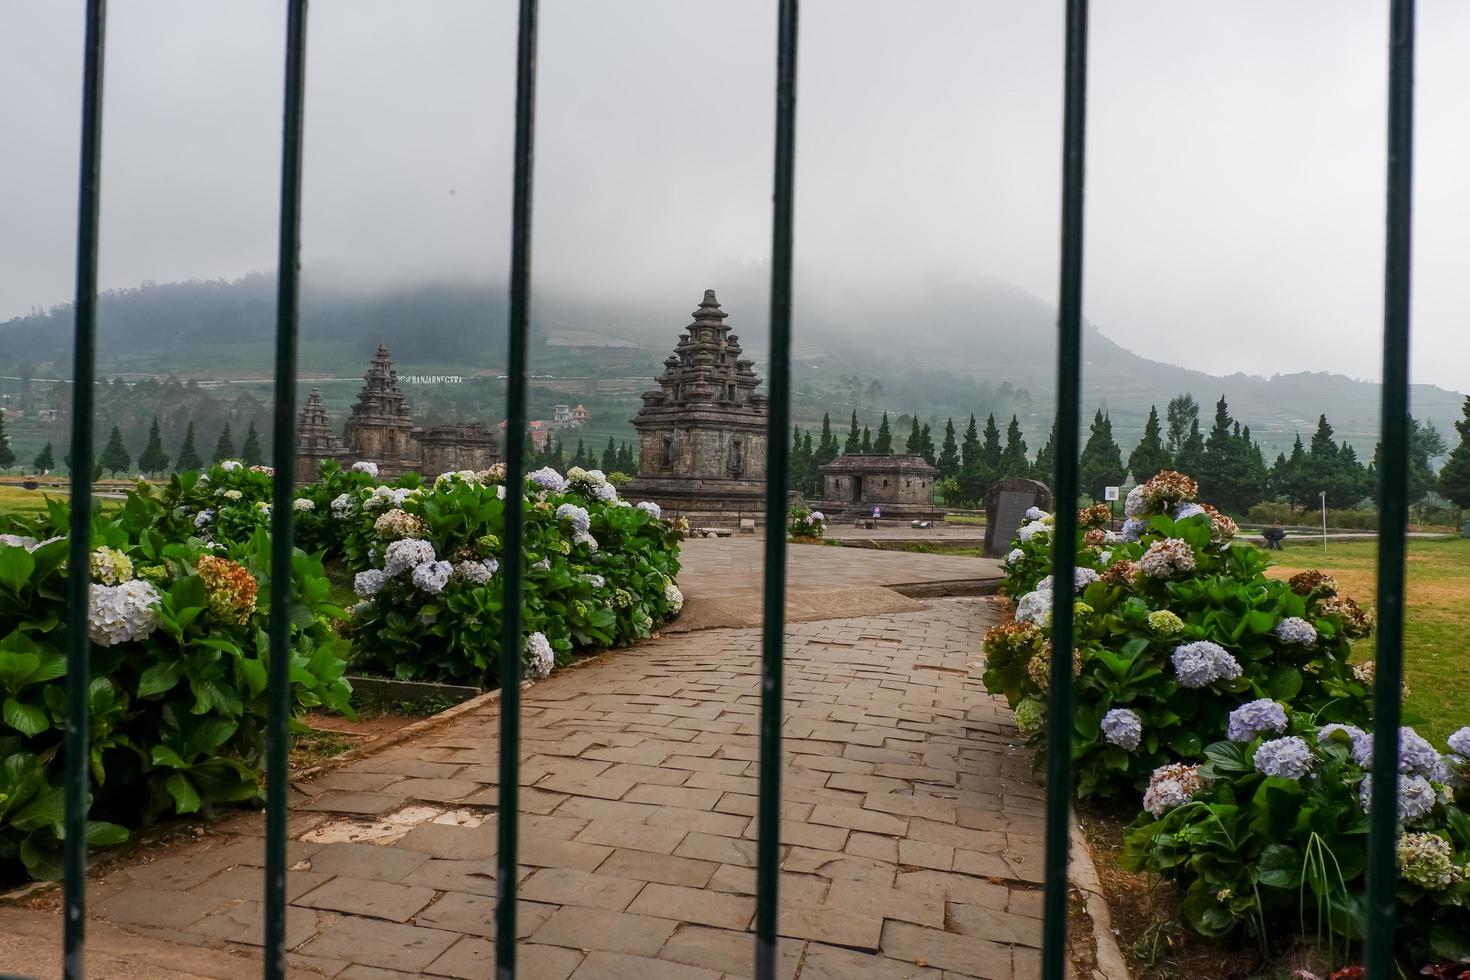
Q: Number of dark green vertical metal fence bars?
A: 6